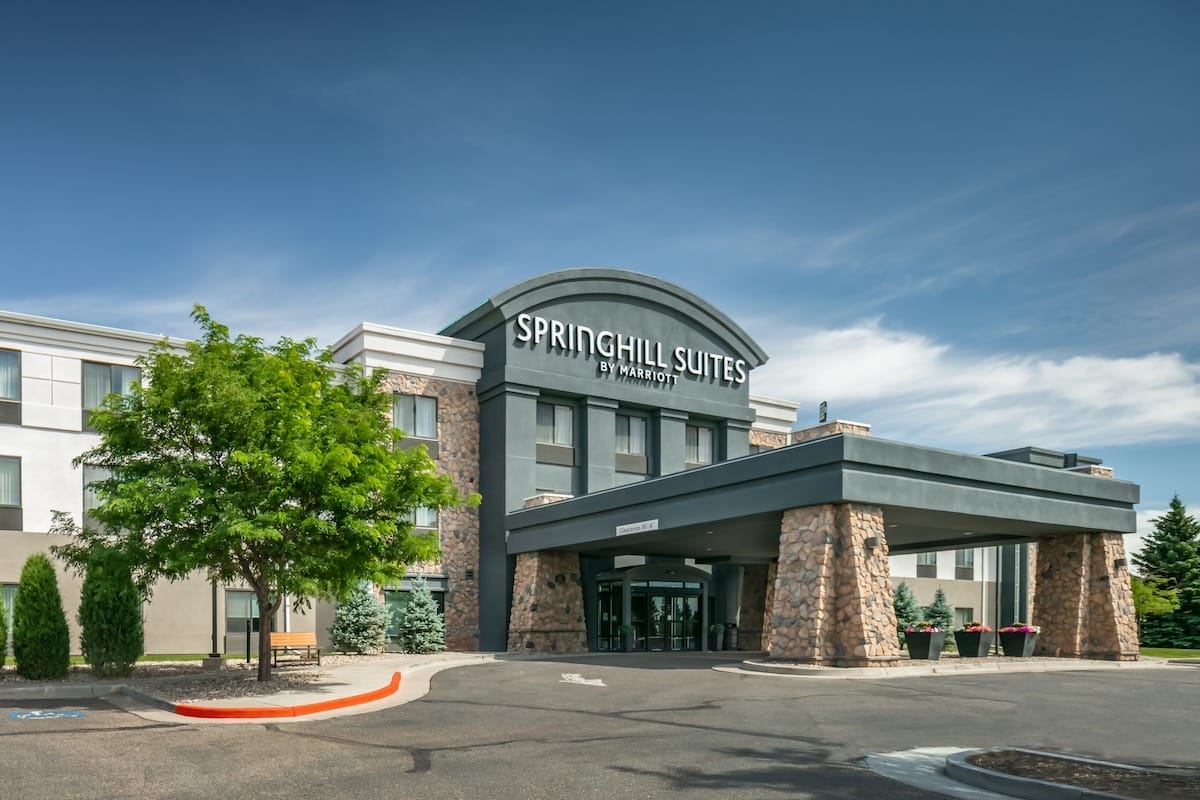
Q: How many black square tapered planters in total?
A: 3